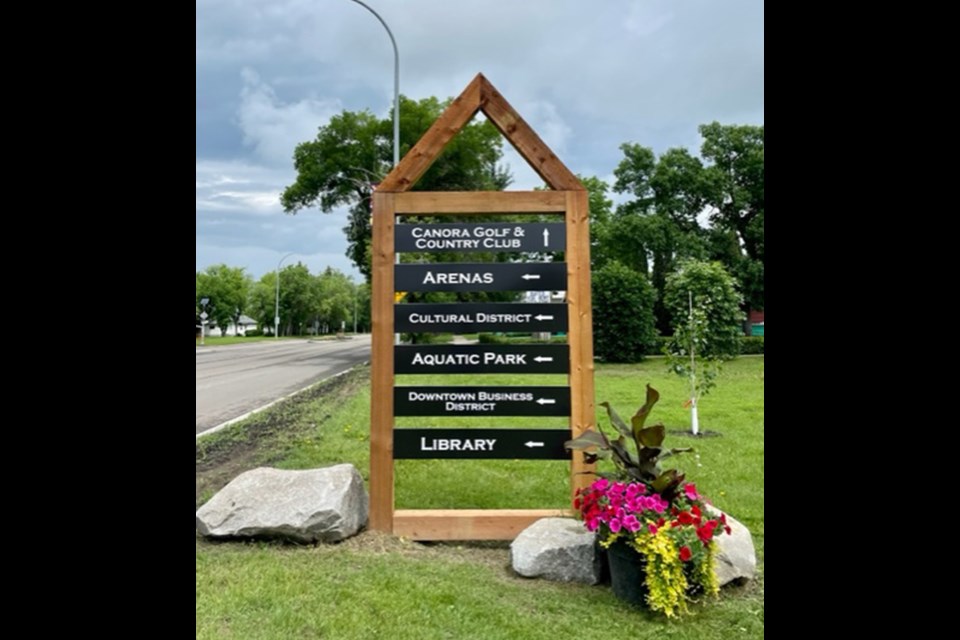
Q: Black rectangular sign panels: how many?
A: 6